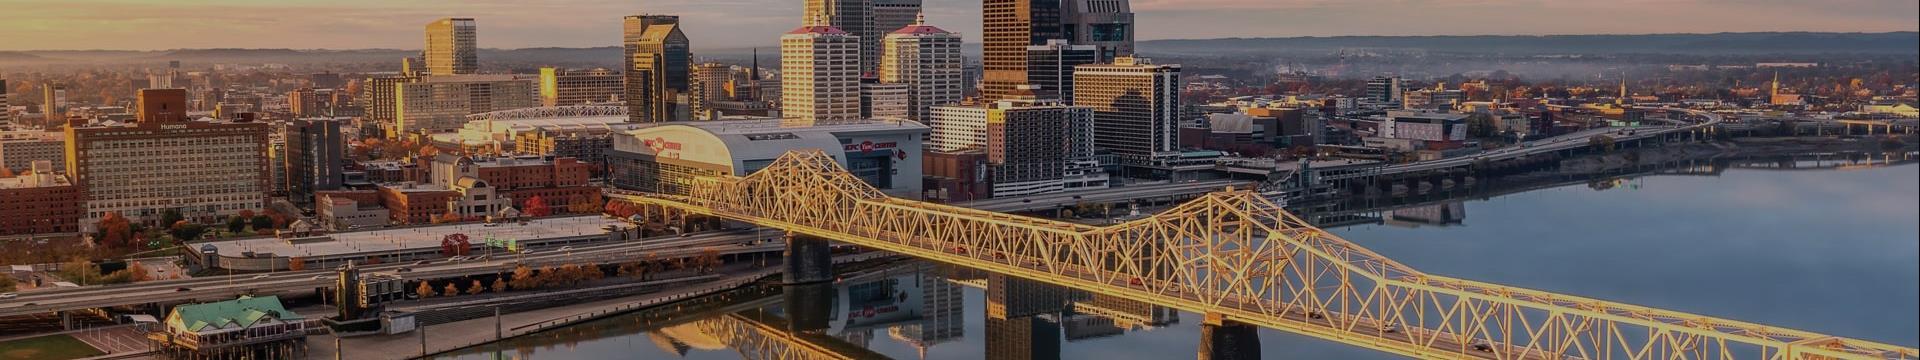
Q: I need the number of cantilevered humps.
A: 2